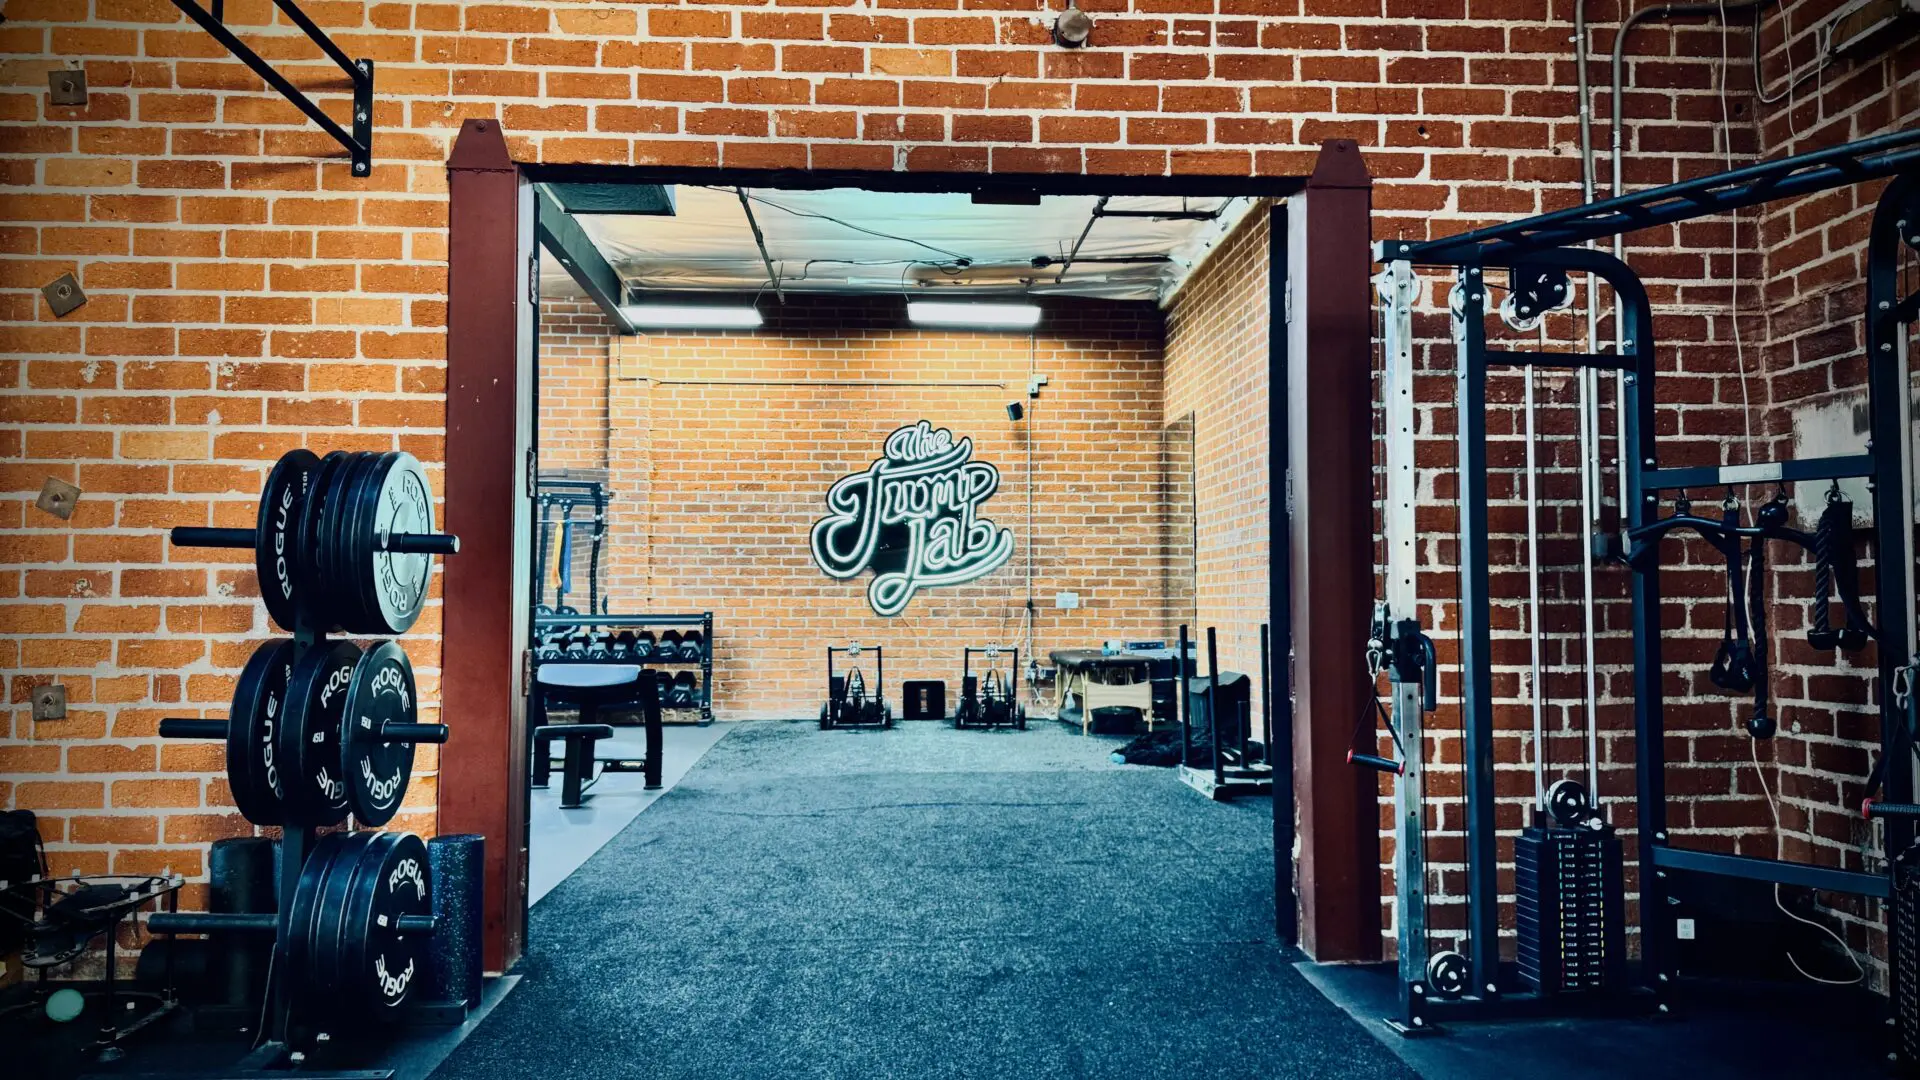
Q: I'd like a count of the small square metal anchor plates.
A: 4